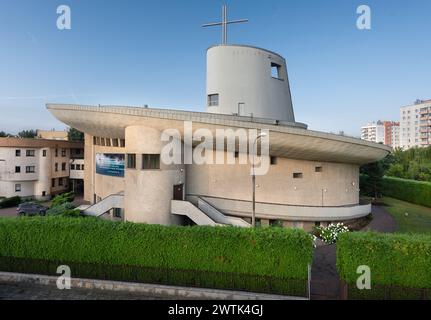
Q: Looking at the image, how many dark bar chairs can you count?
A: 0